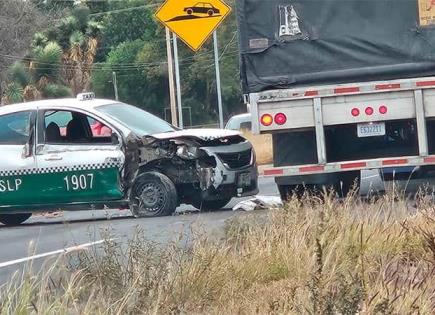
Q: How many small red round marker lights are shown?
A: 3